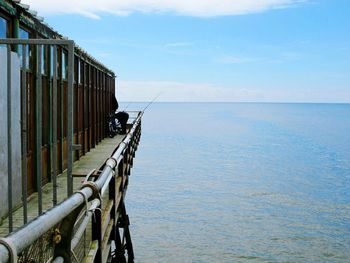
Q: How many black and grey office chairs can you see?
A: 0